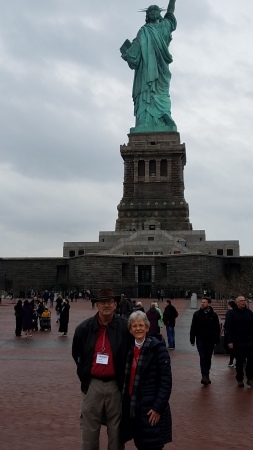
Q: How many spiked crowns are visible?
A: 1